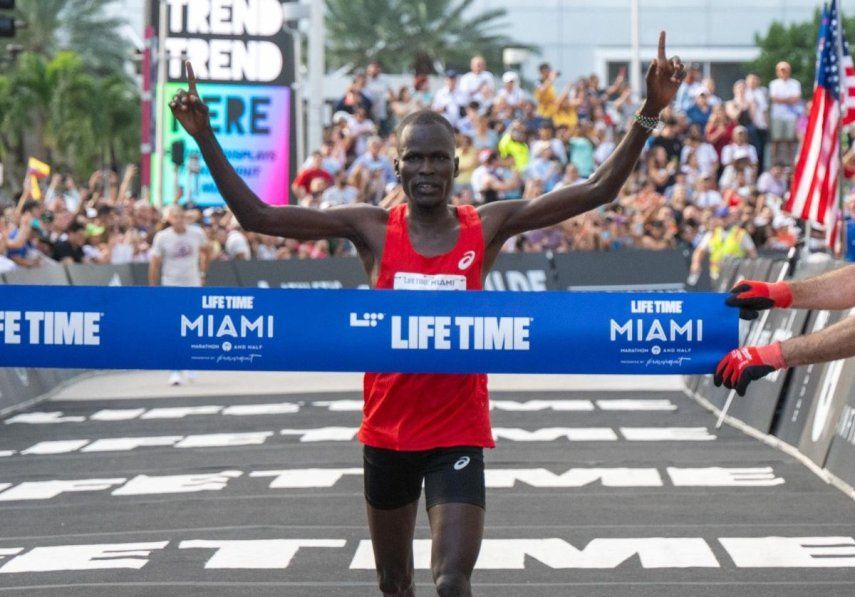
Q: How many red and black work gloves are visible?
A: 2